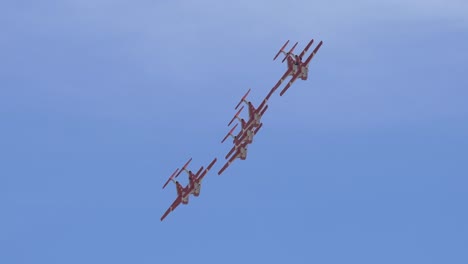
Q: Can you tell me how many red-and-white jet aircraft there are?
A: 7